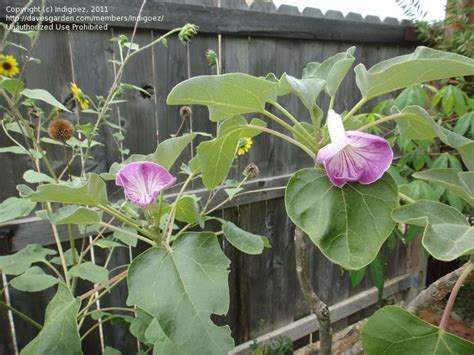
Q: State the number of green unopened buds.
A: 3